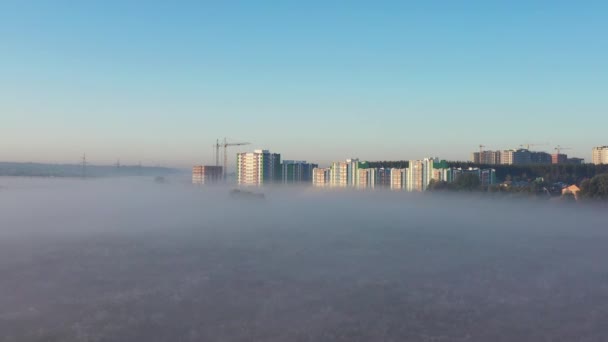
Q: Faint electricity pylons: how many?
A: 3